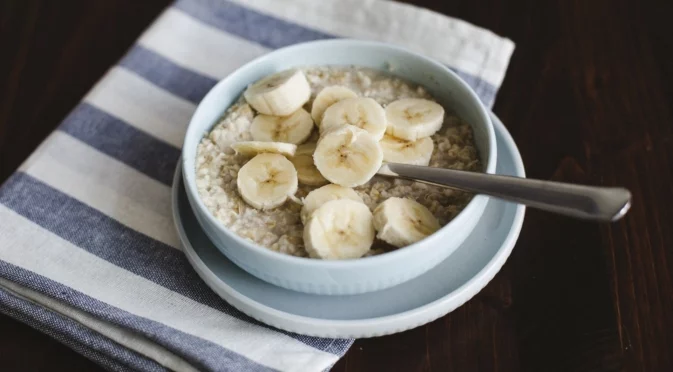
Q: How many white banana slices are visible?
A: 13